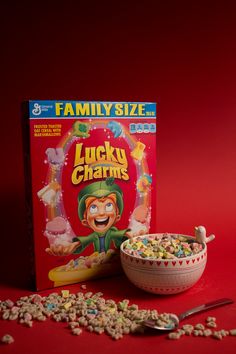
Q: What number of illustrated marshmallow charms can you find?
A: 8